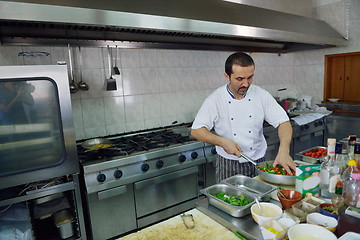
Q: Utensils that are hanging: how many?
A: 4